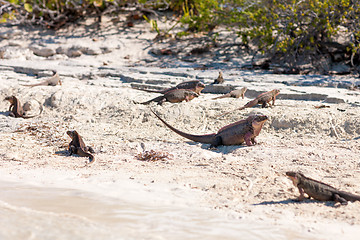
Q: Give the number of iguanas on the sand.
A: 10